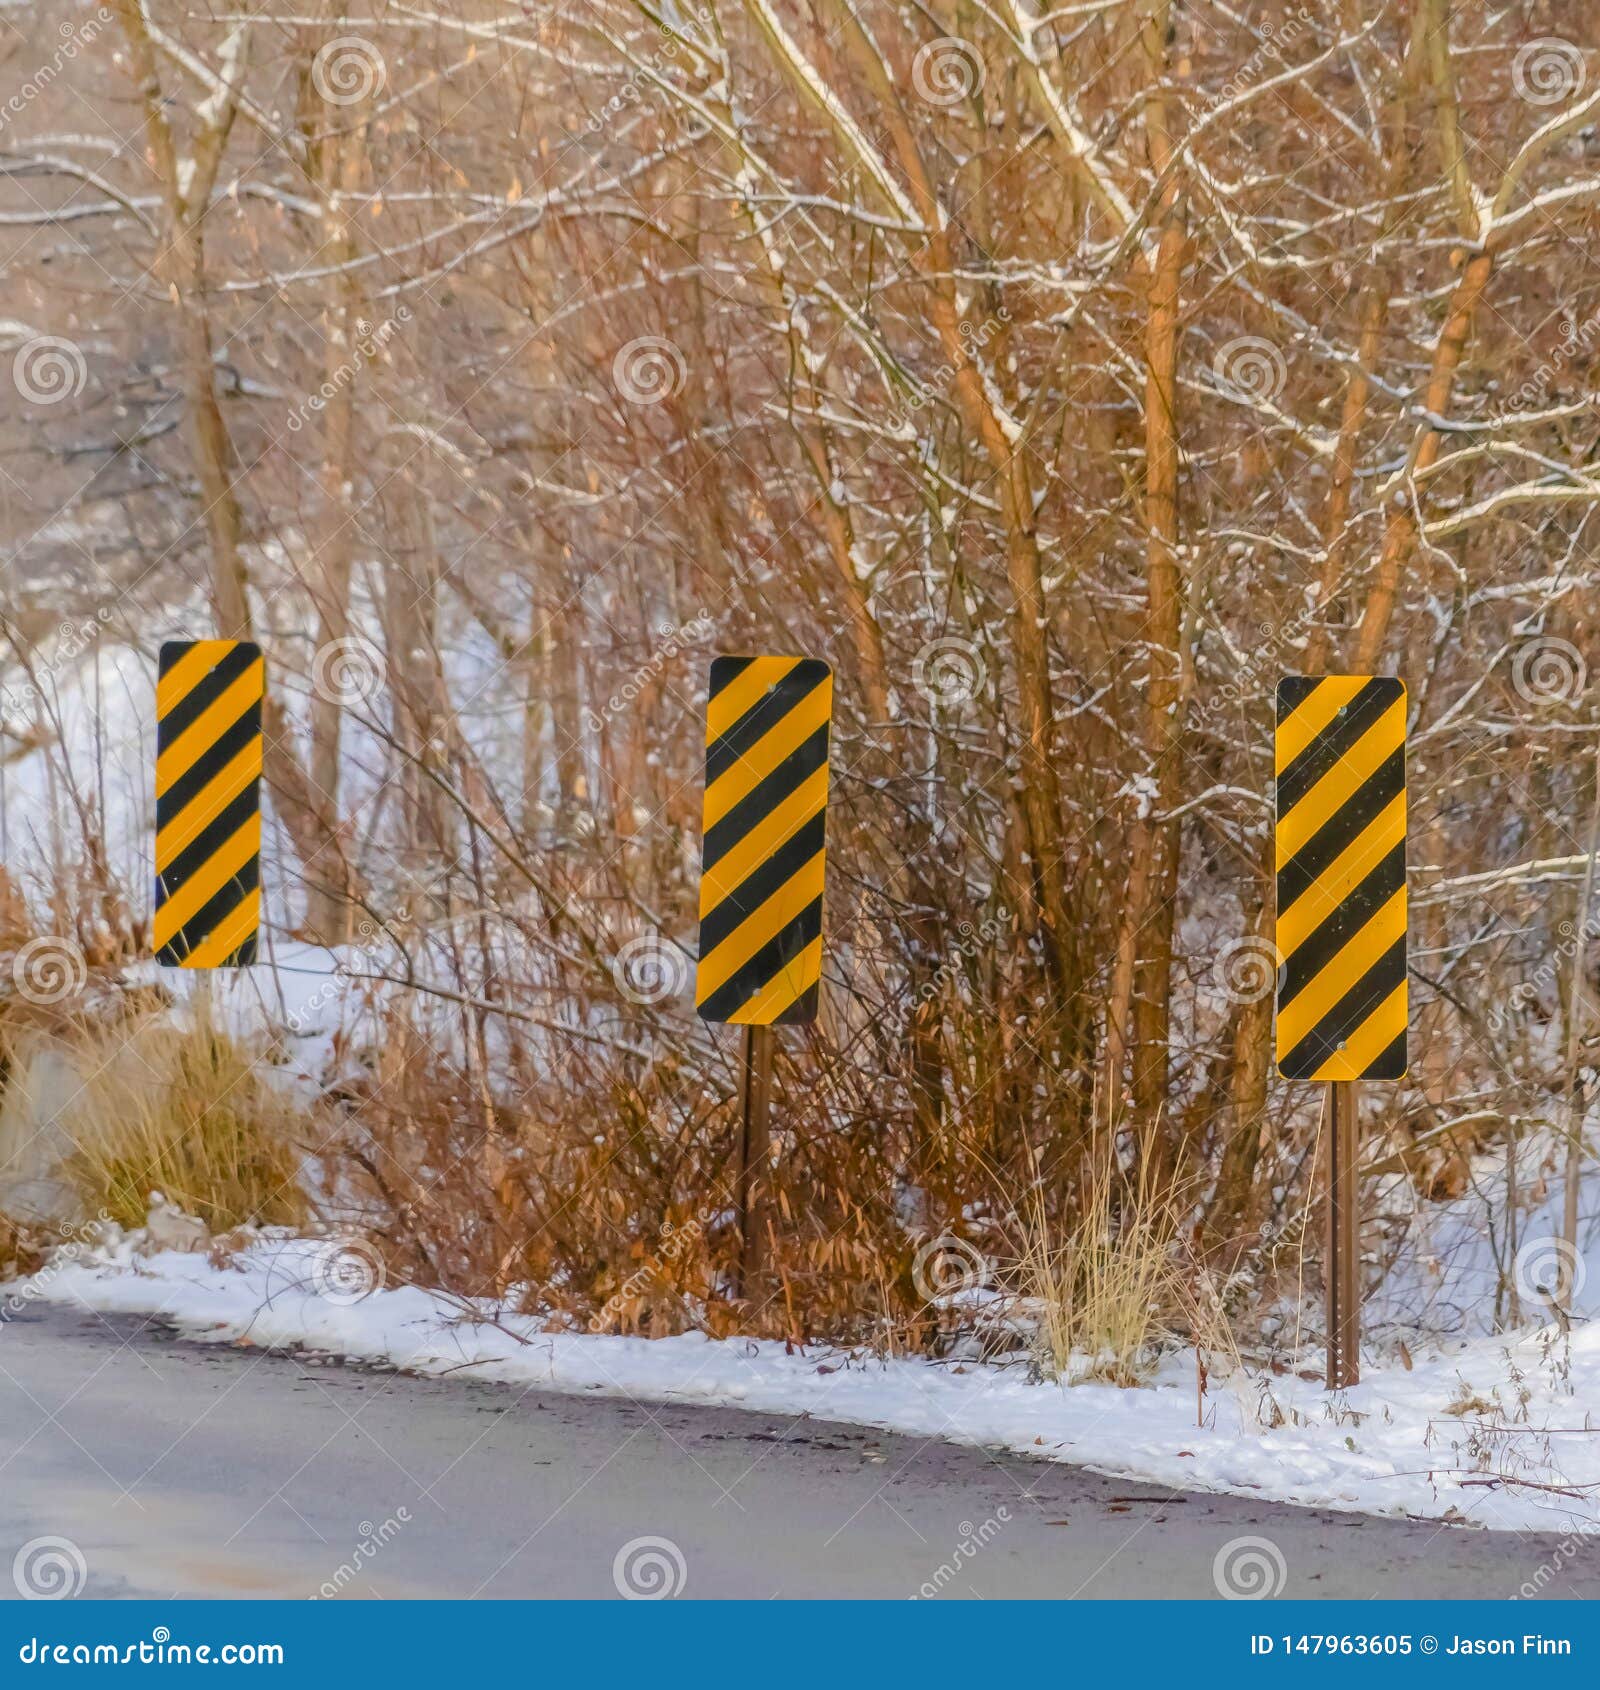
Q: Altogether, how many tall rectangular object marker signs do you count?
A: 3